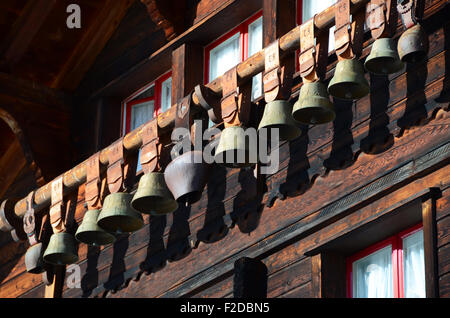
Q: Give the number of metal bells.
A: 12